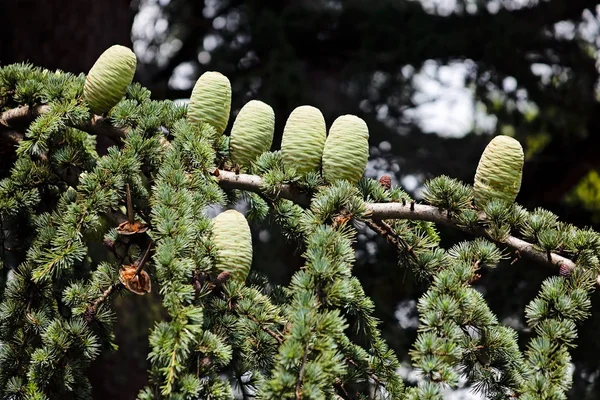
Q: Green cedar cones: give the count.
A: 7